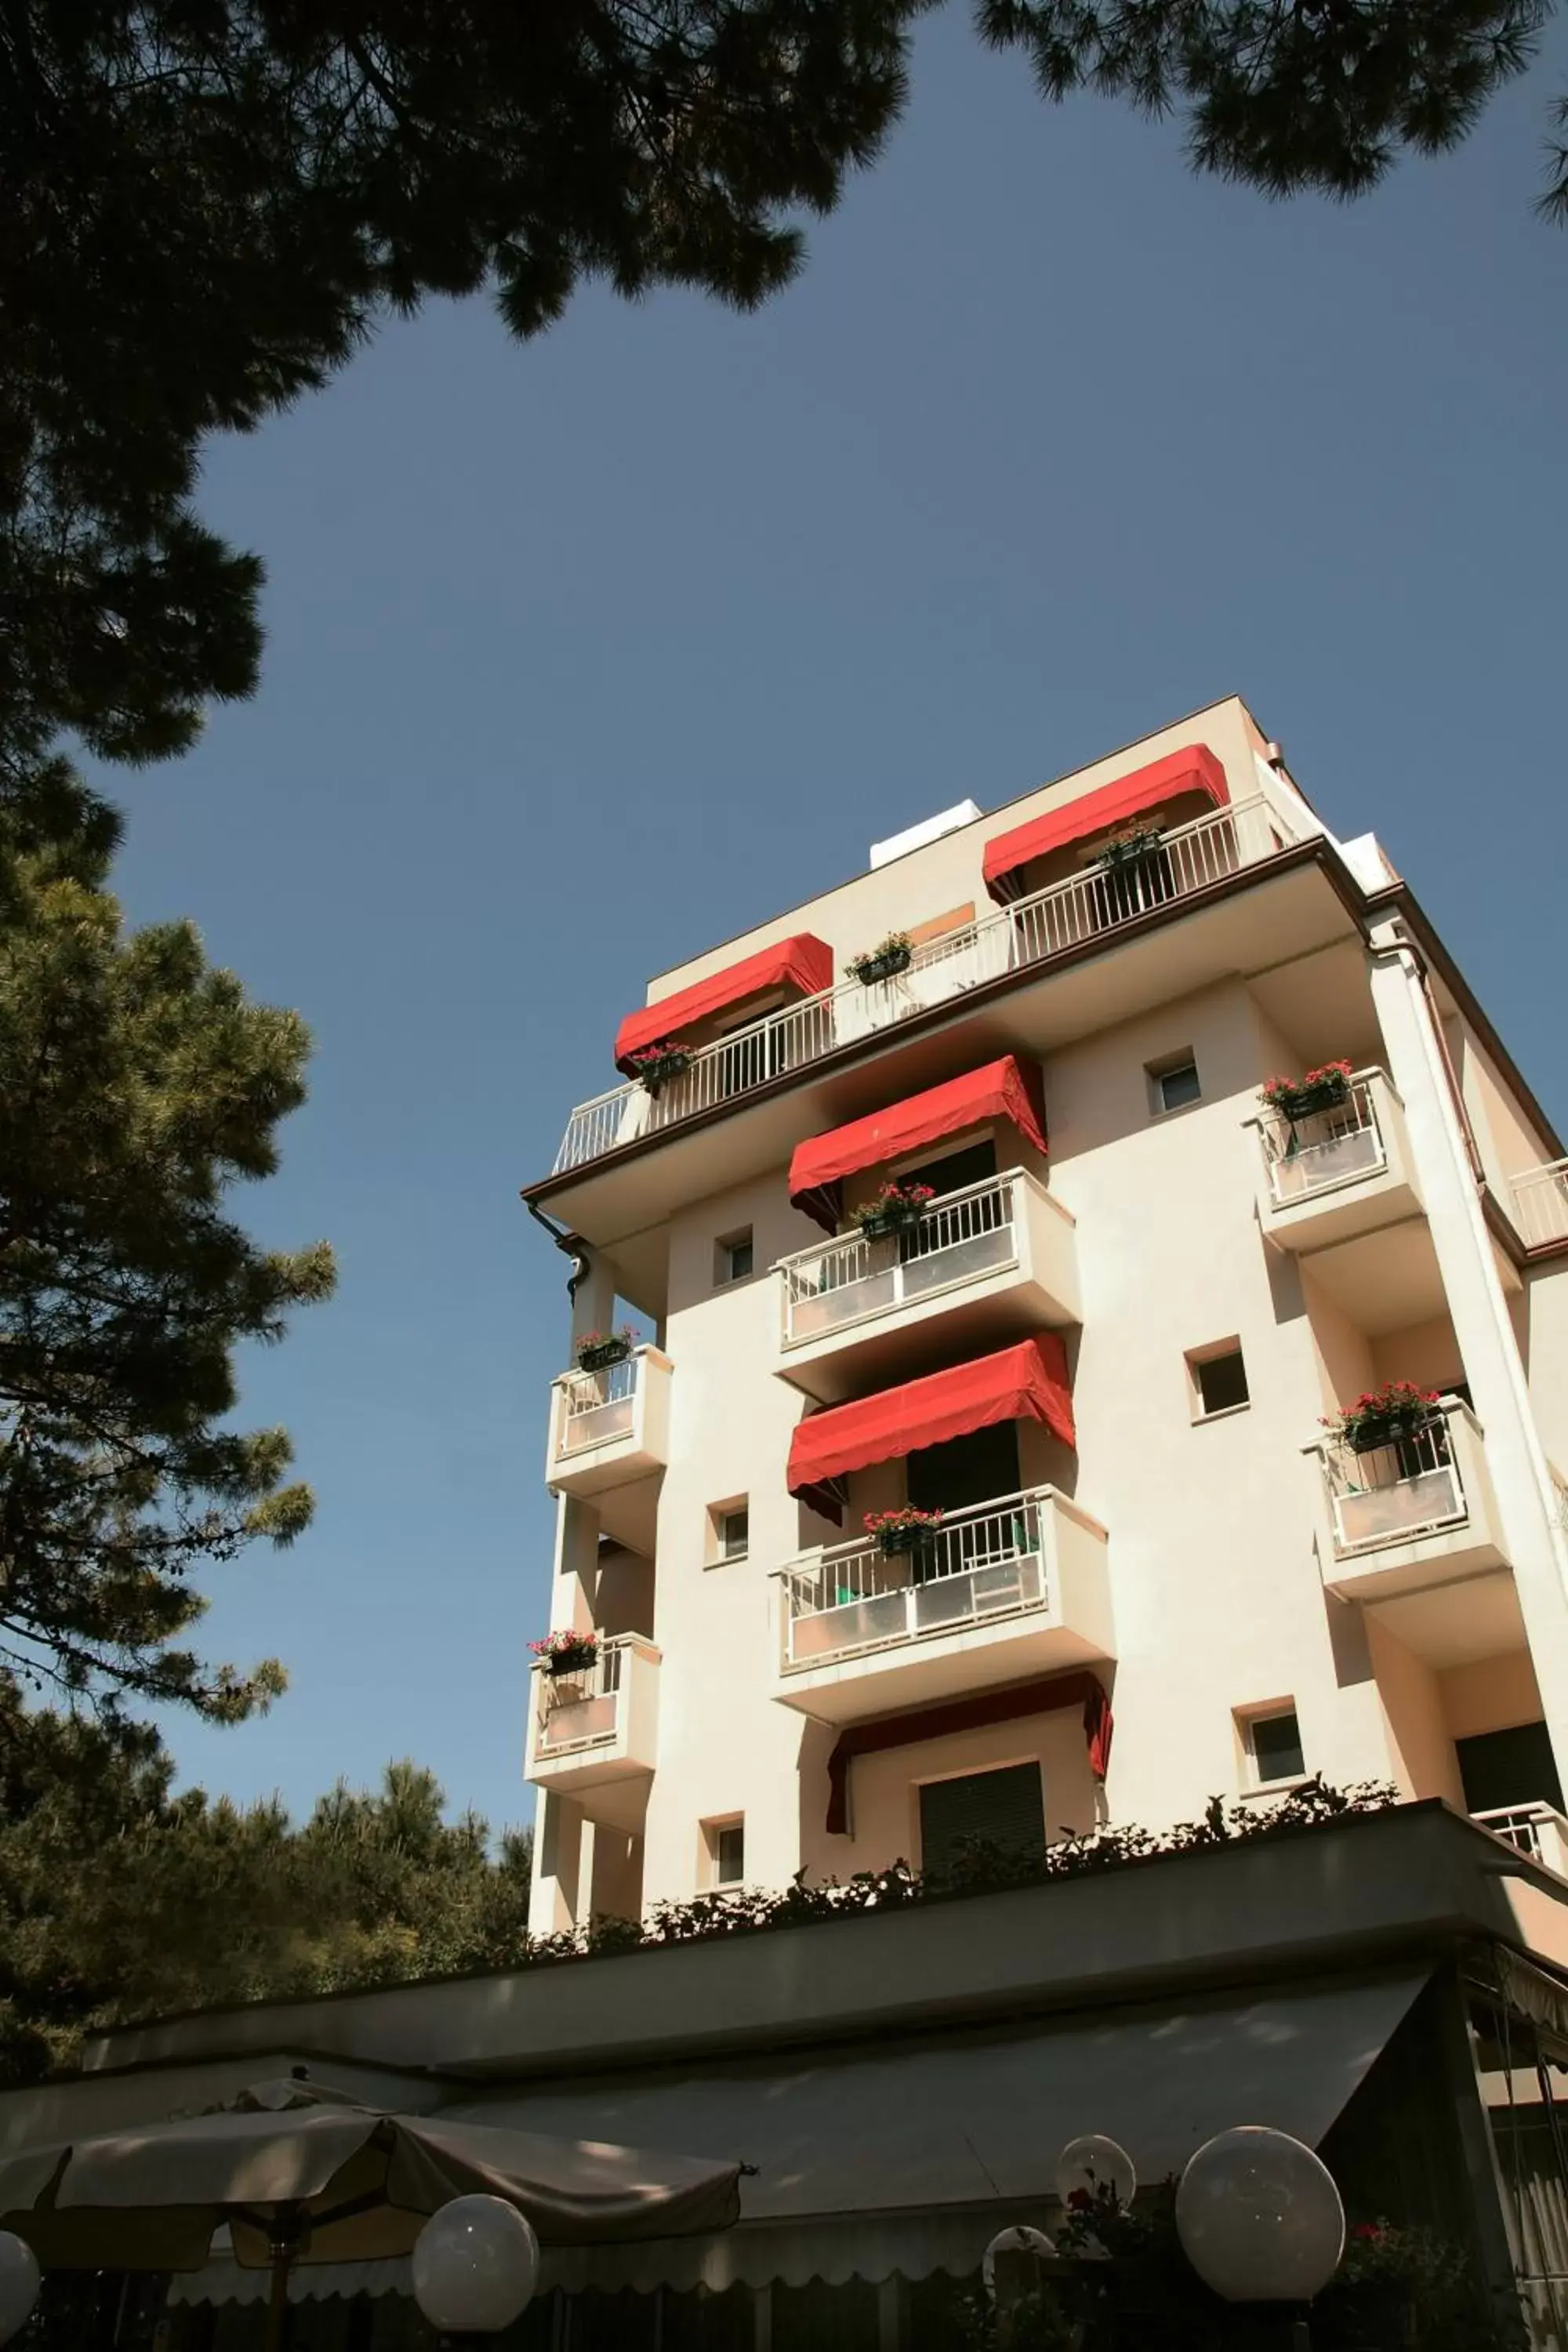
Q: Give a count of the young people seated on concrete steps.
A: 0